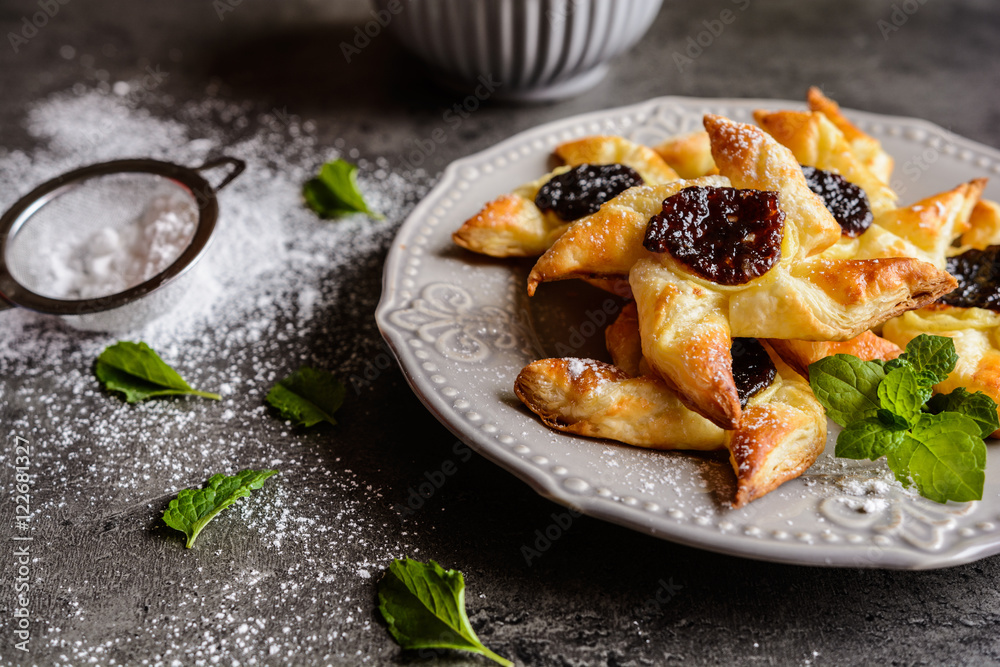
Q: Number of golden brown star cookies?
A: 5